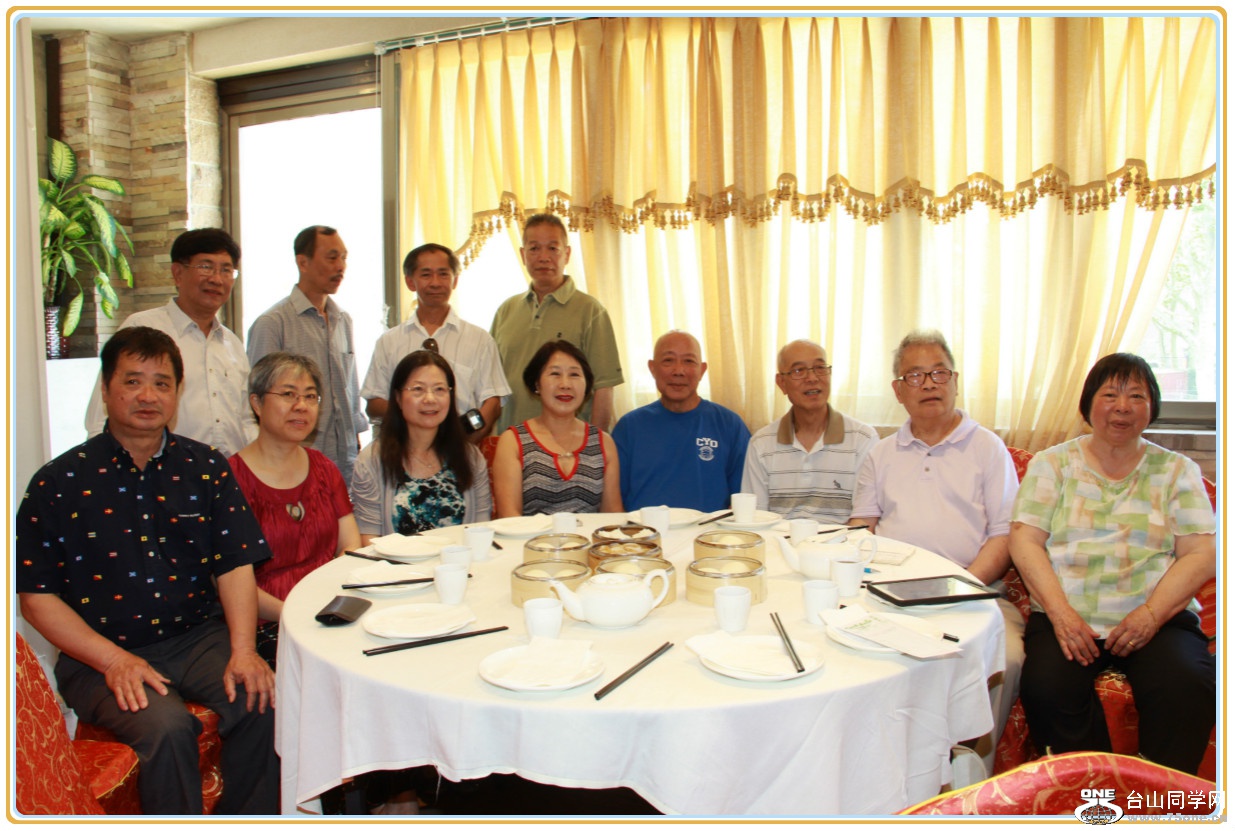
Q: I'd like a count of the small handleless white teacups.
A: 11